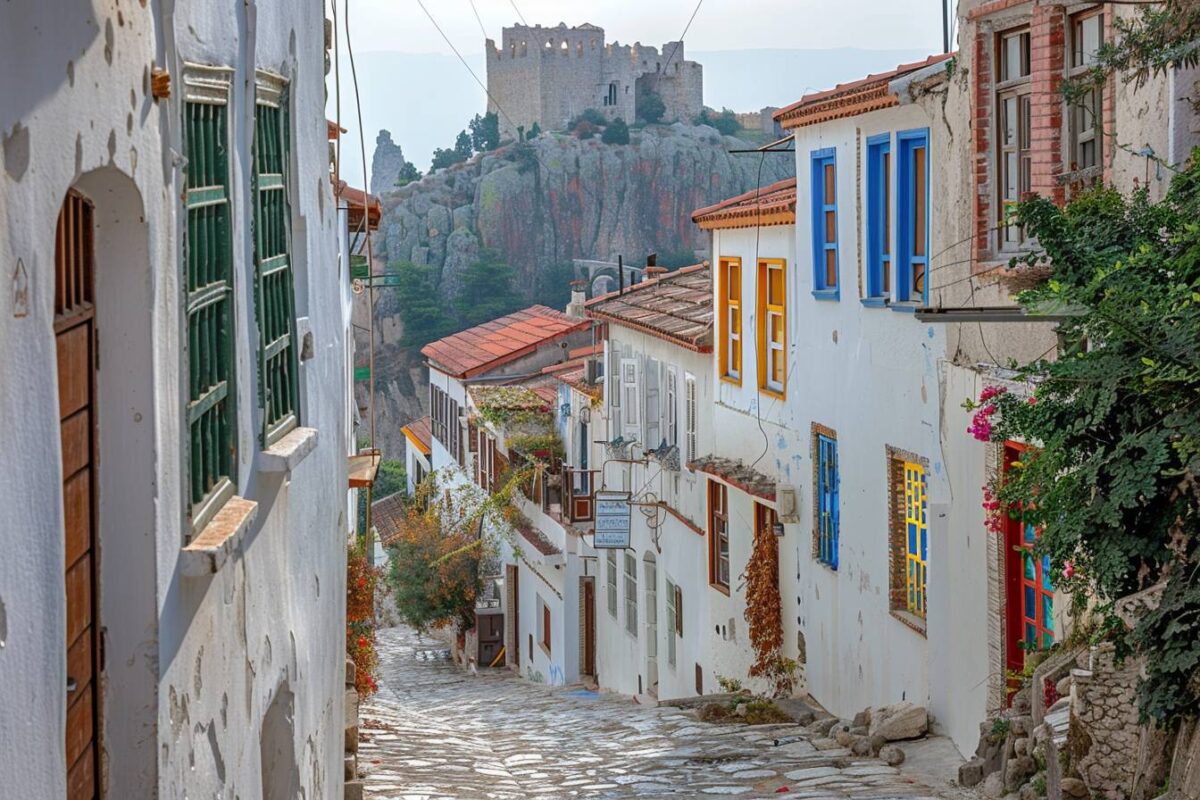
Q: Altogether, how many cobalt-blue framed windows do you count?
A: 4